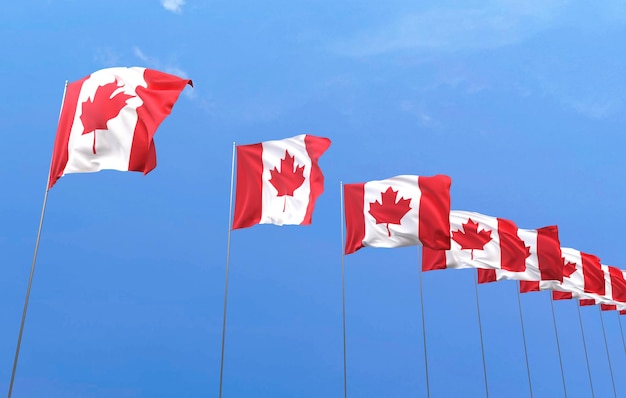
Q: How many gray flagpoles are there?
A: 10